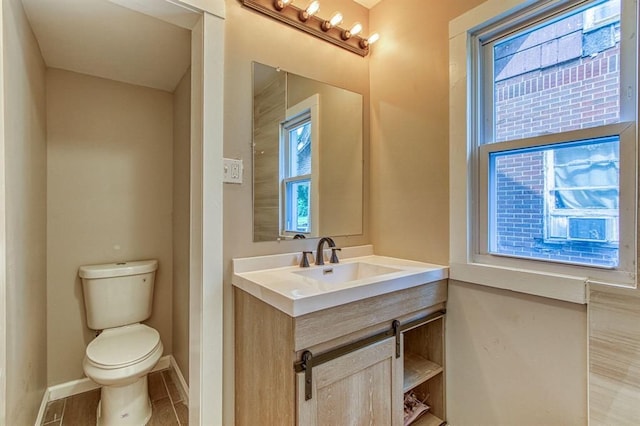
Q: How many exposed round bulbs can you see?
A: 5